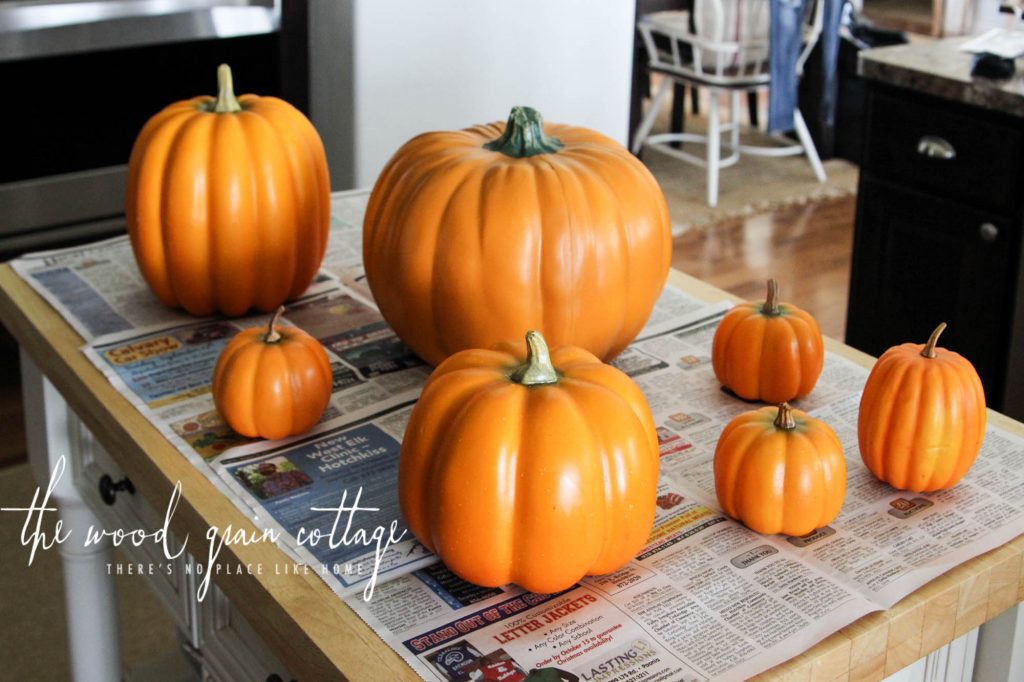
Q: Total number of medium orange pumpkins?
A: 2